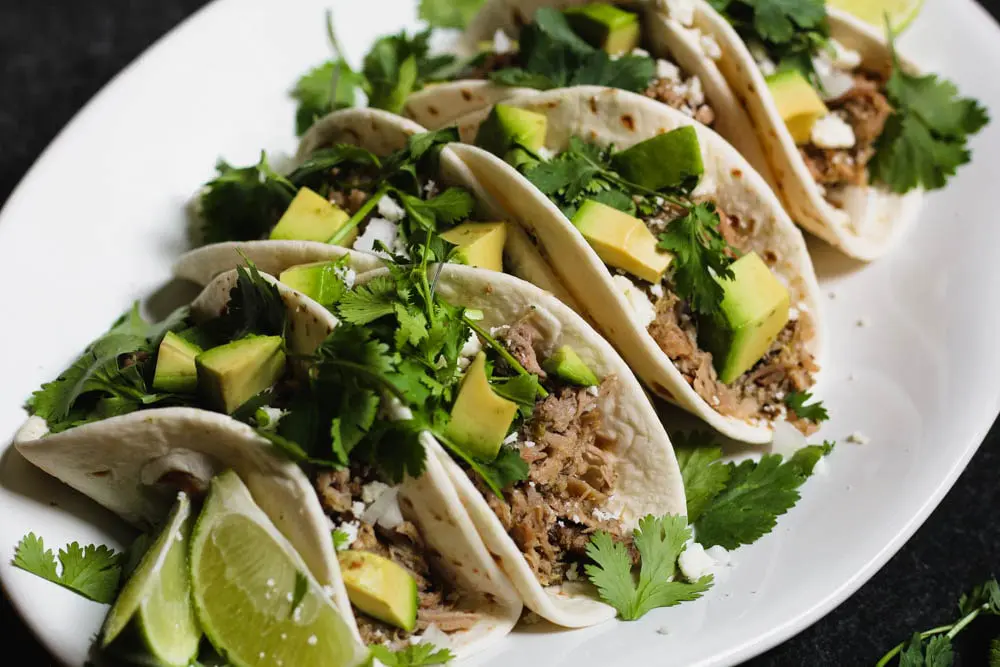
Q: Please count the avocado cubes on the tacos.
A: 14